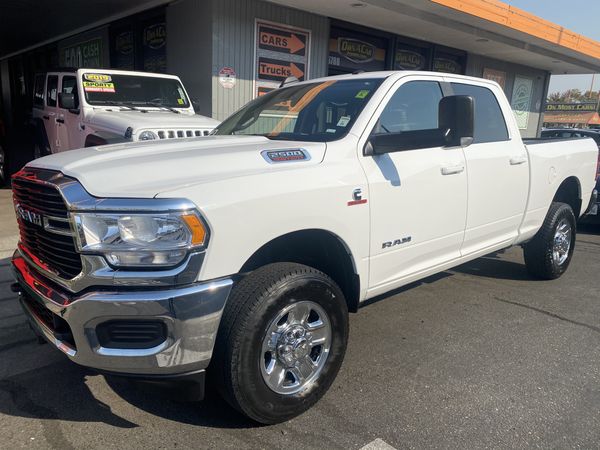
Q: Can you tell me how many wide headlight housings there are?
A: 1